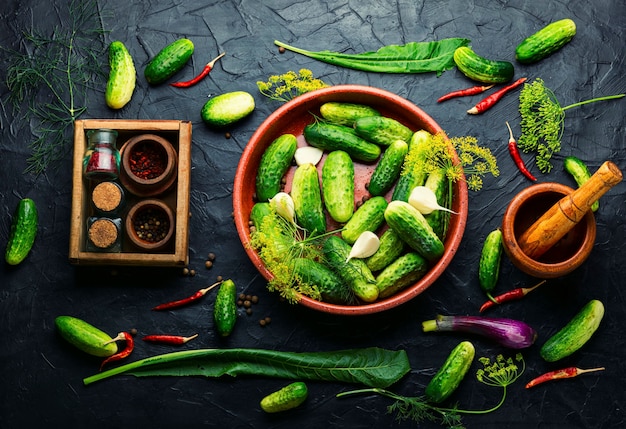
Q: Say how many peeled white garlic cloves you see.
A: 4